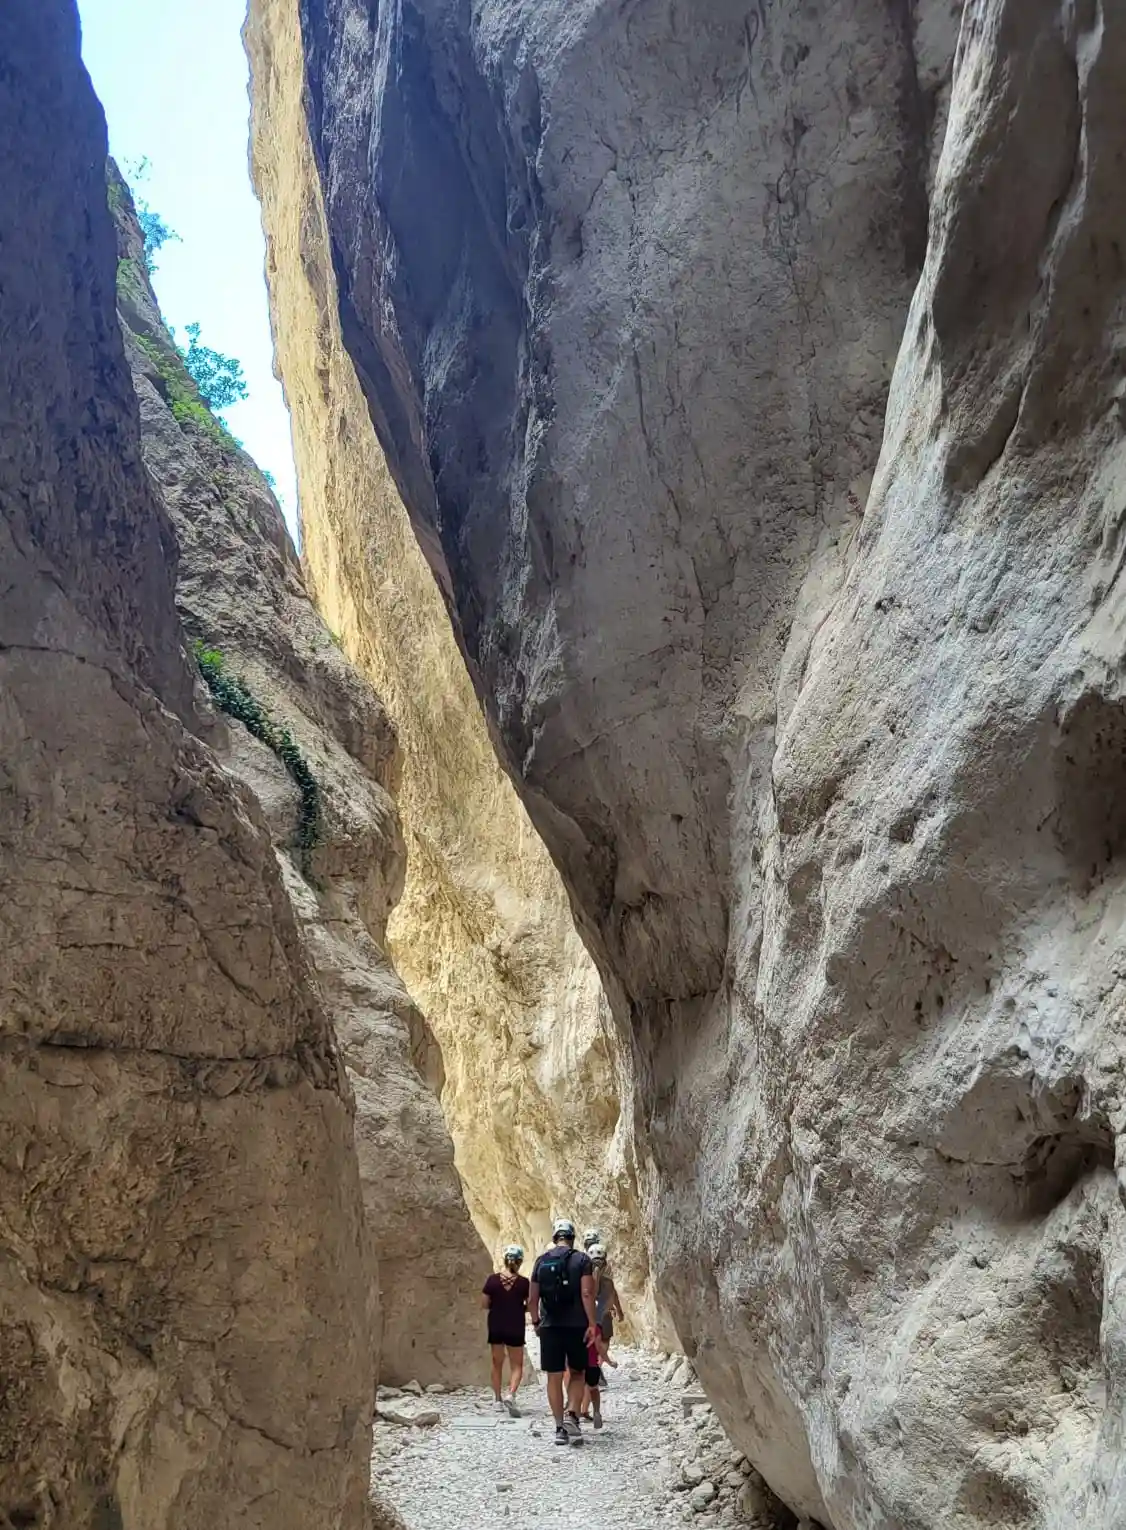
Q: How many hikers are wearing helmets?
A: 4